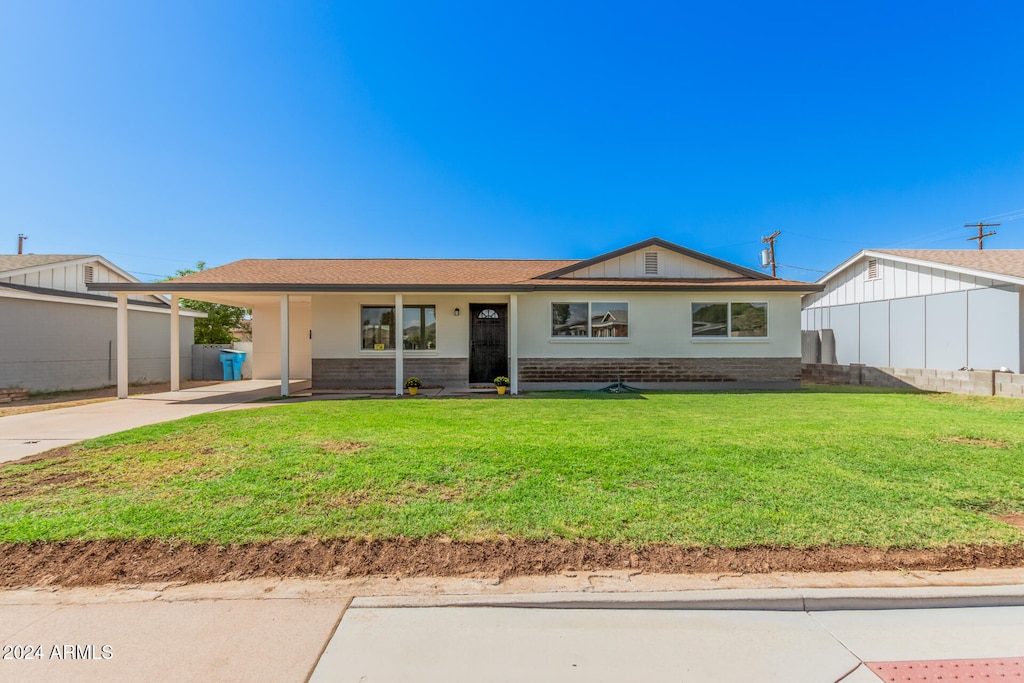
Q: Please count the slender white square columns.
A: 5